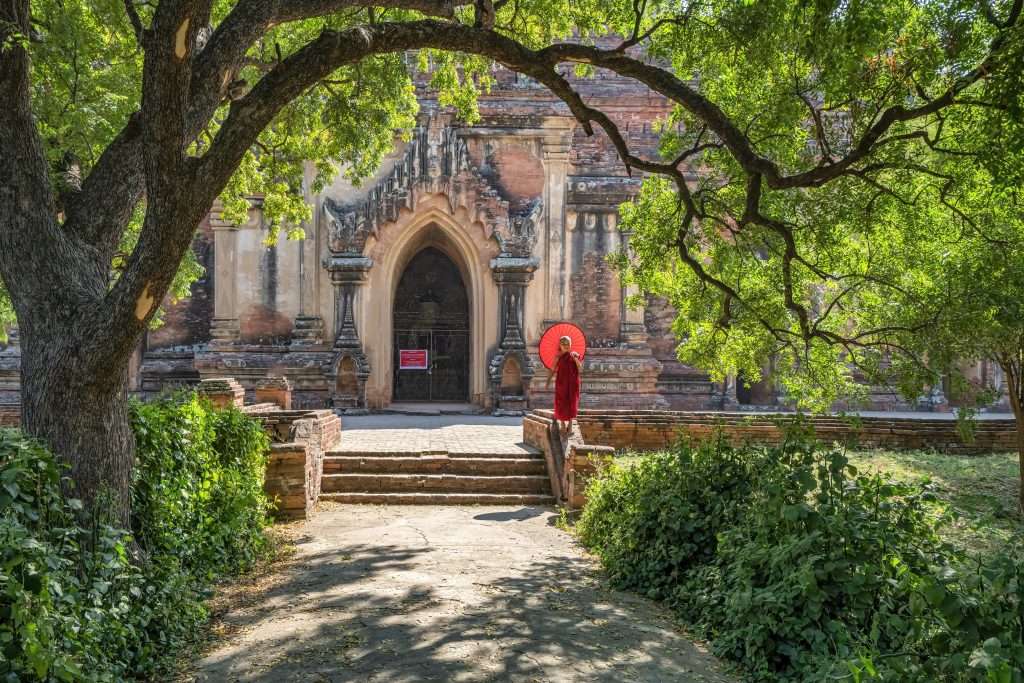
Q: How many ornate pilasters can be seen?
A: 2